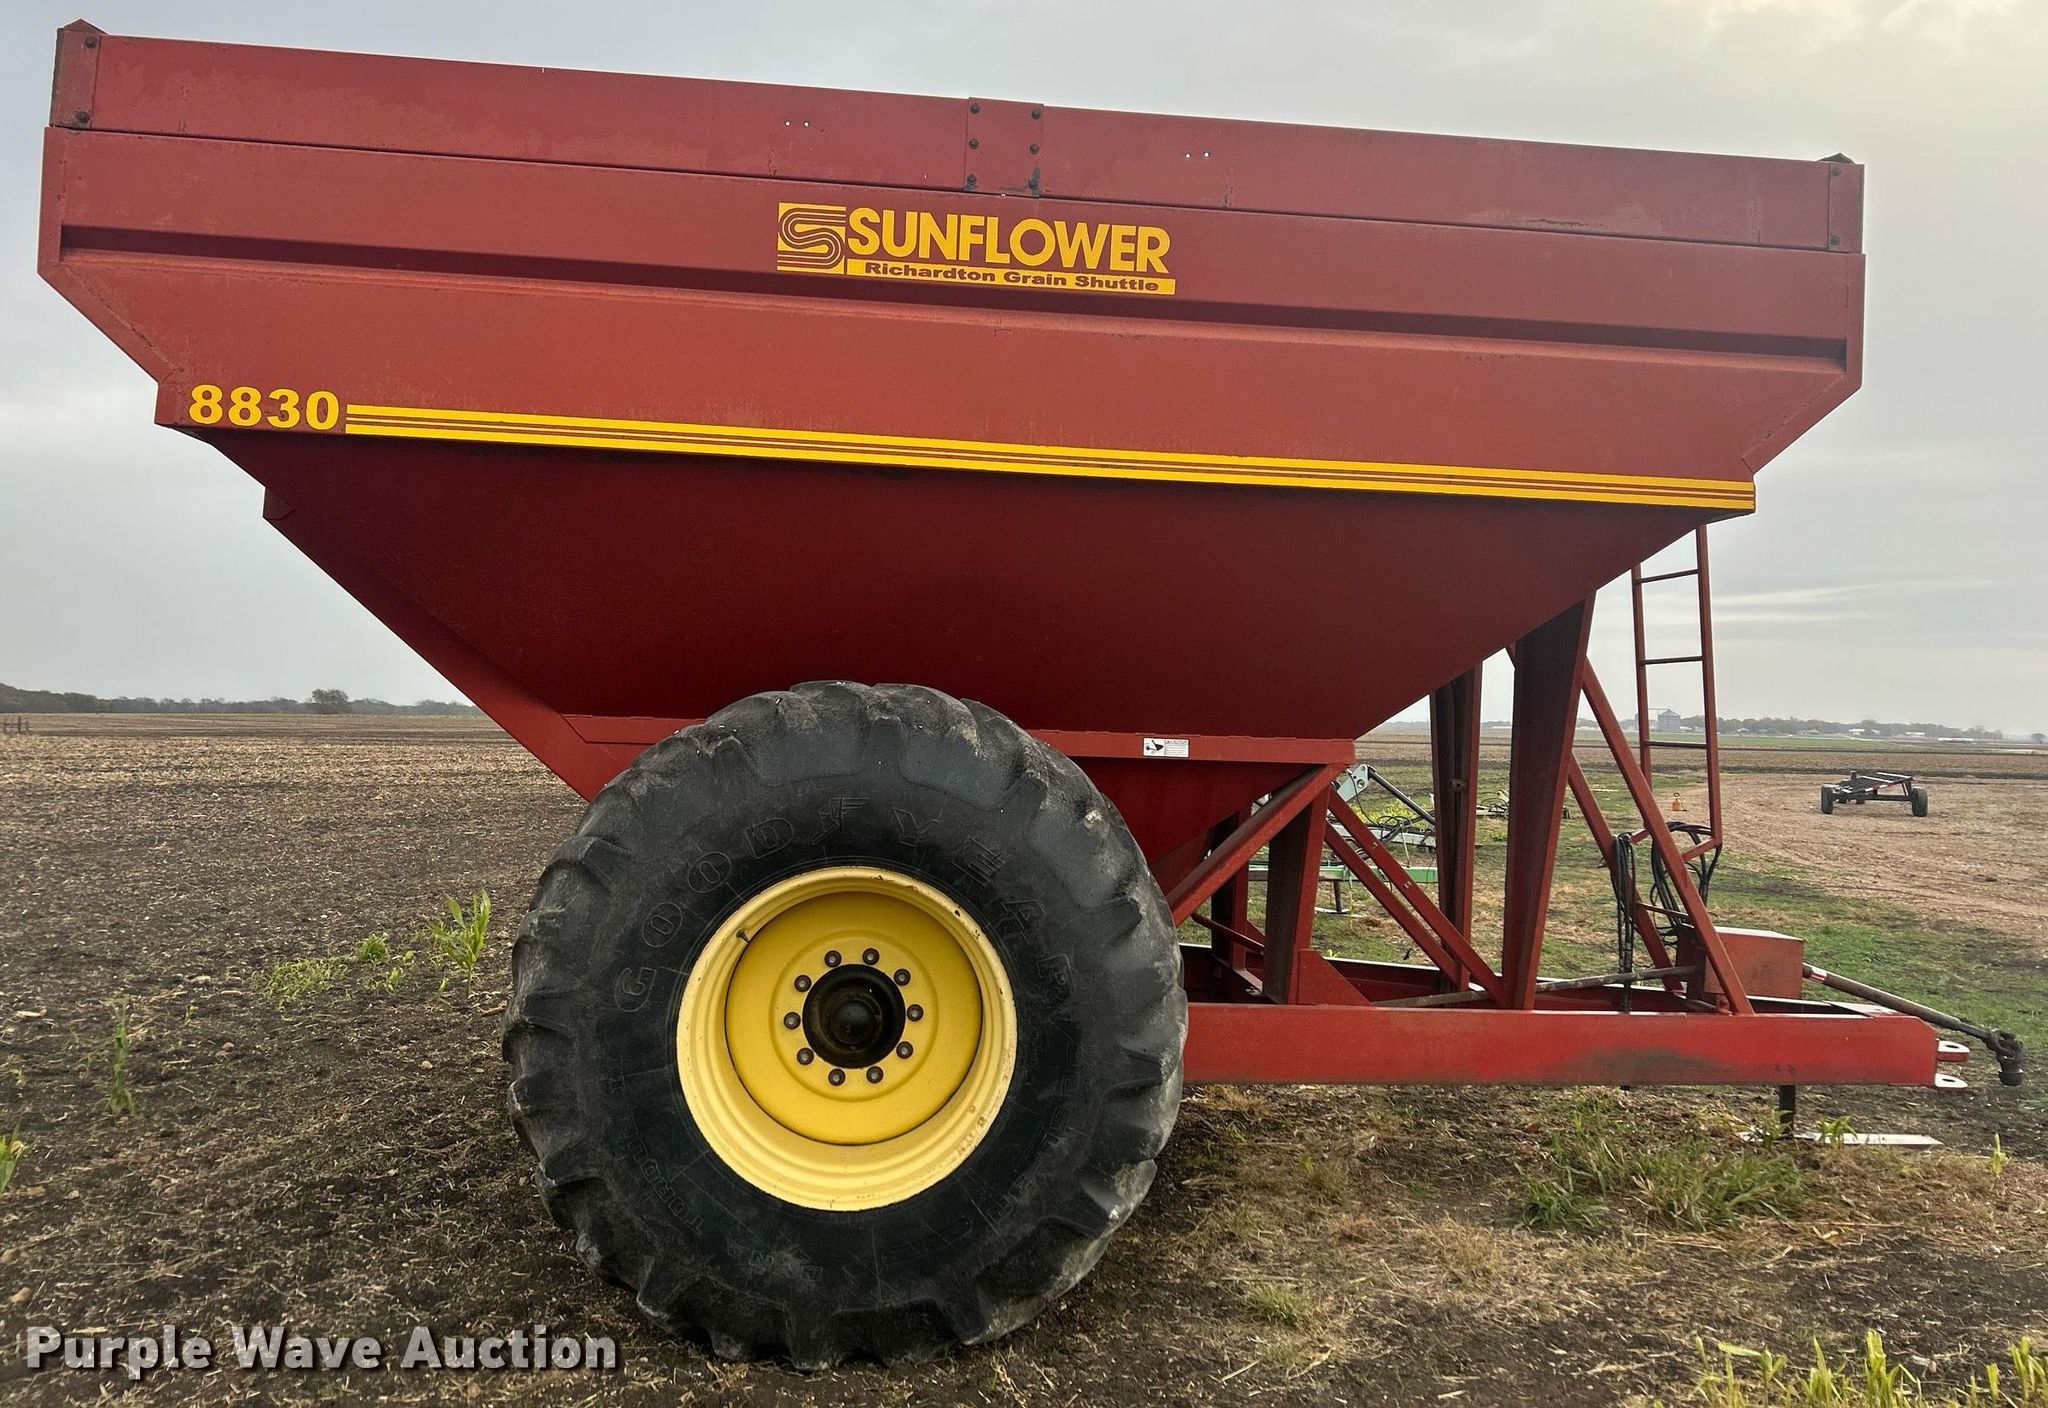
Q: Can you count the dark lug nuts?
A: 10